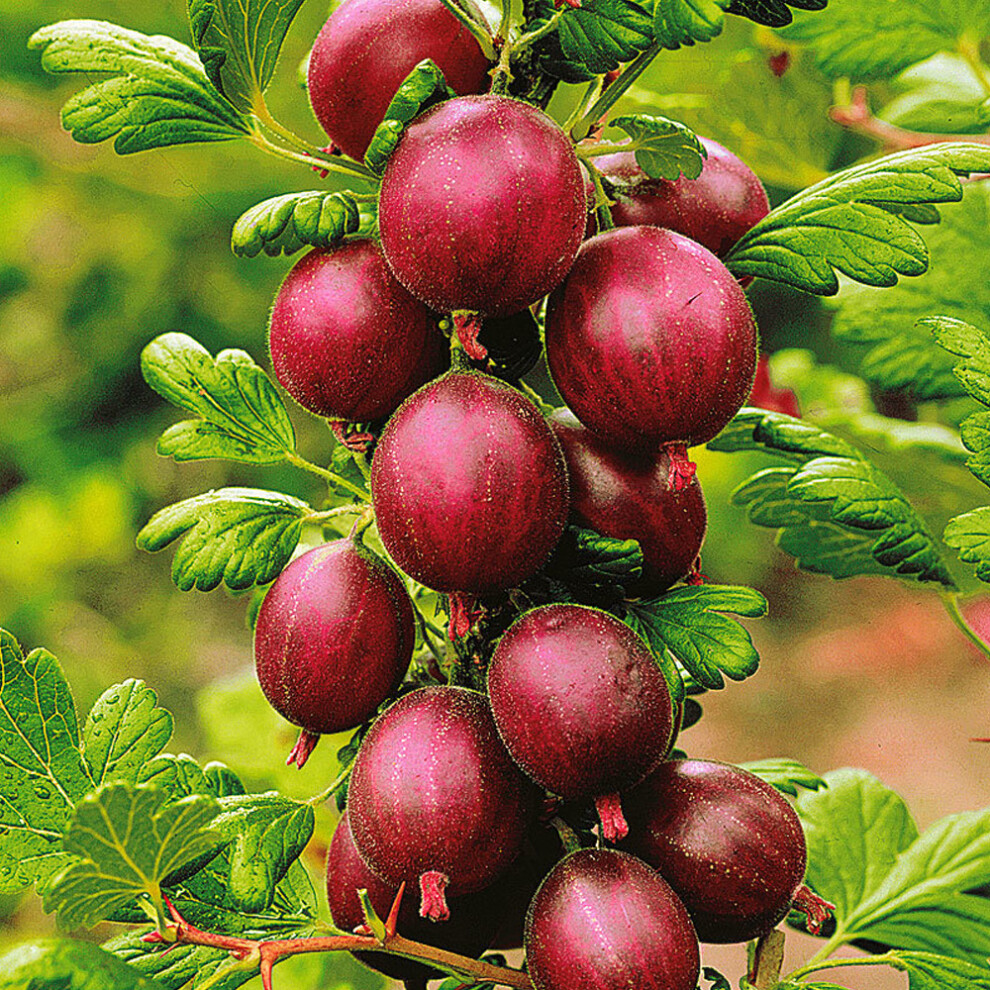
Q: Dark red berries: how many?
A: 13